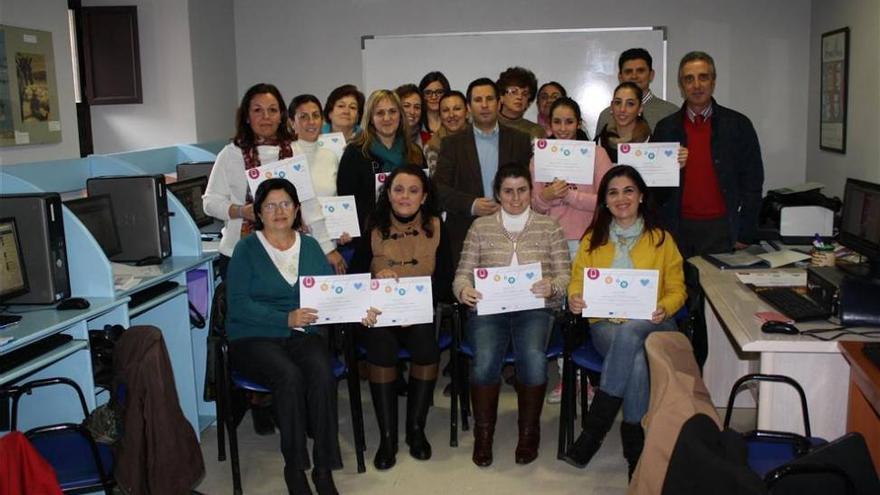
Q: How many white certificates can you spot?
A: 10